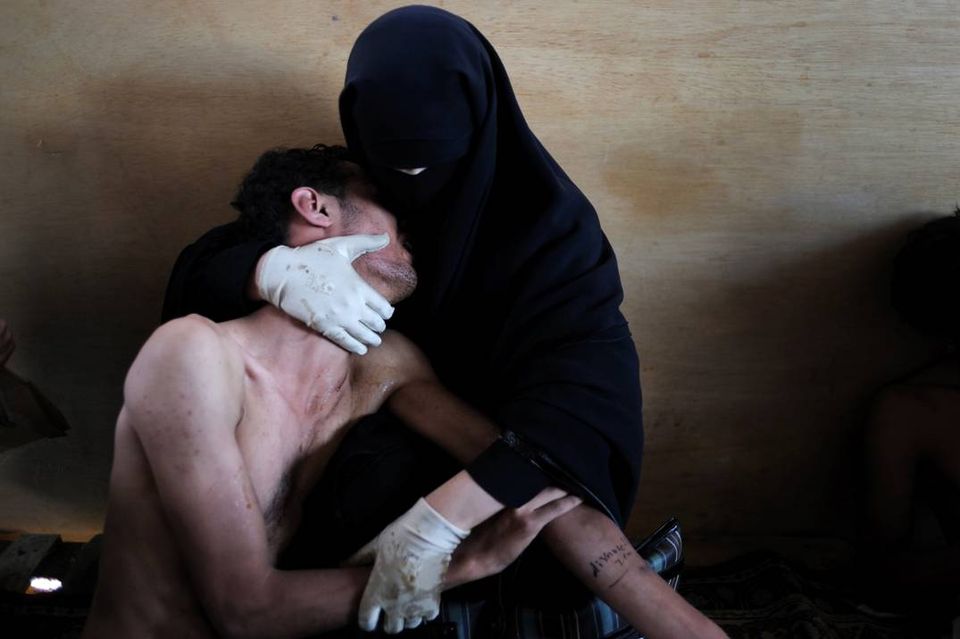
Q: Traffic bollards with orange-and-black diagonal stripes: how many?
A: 0